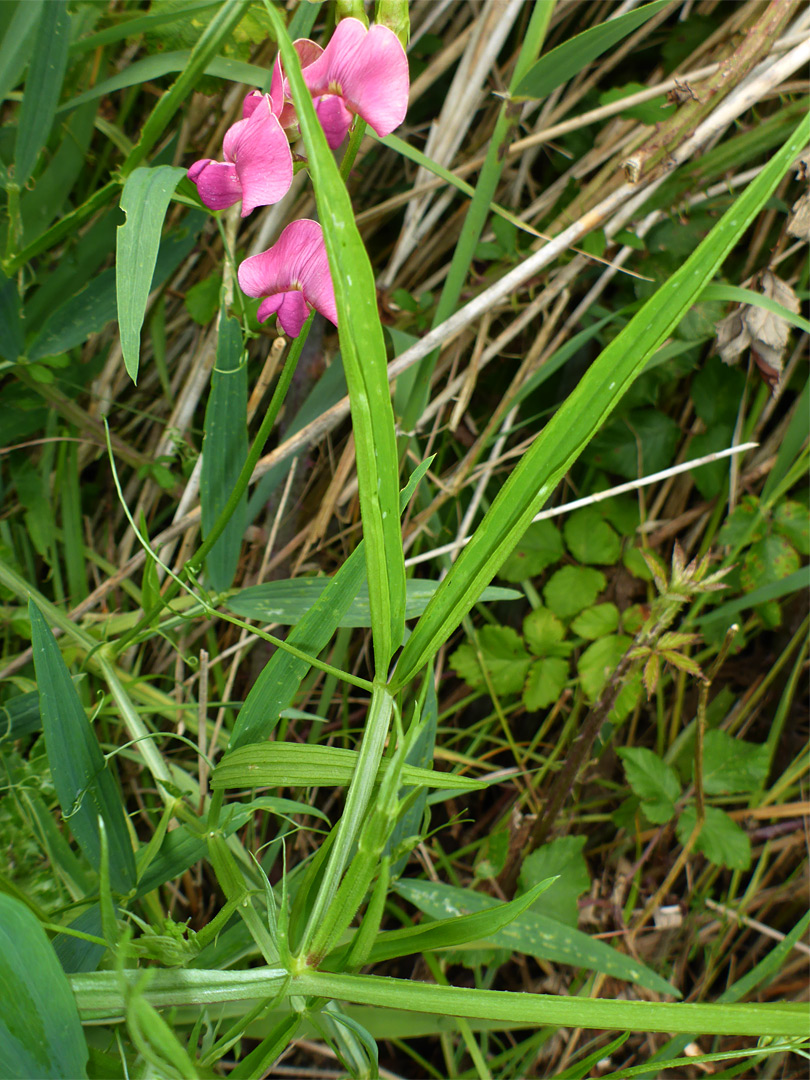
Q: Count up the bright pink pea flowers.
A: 4